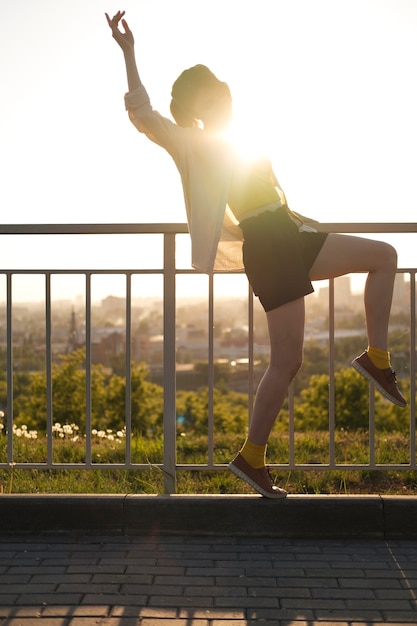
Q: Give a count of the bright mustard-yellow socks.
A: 2